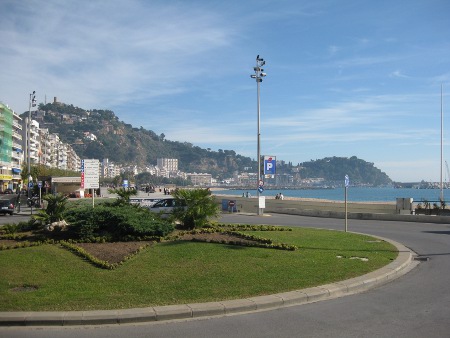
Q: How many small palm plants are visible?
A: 3